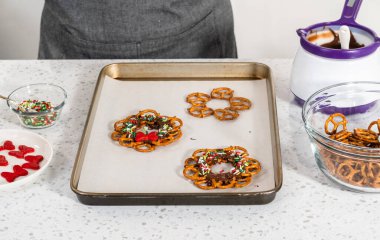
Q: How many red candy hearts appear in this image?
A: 11